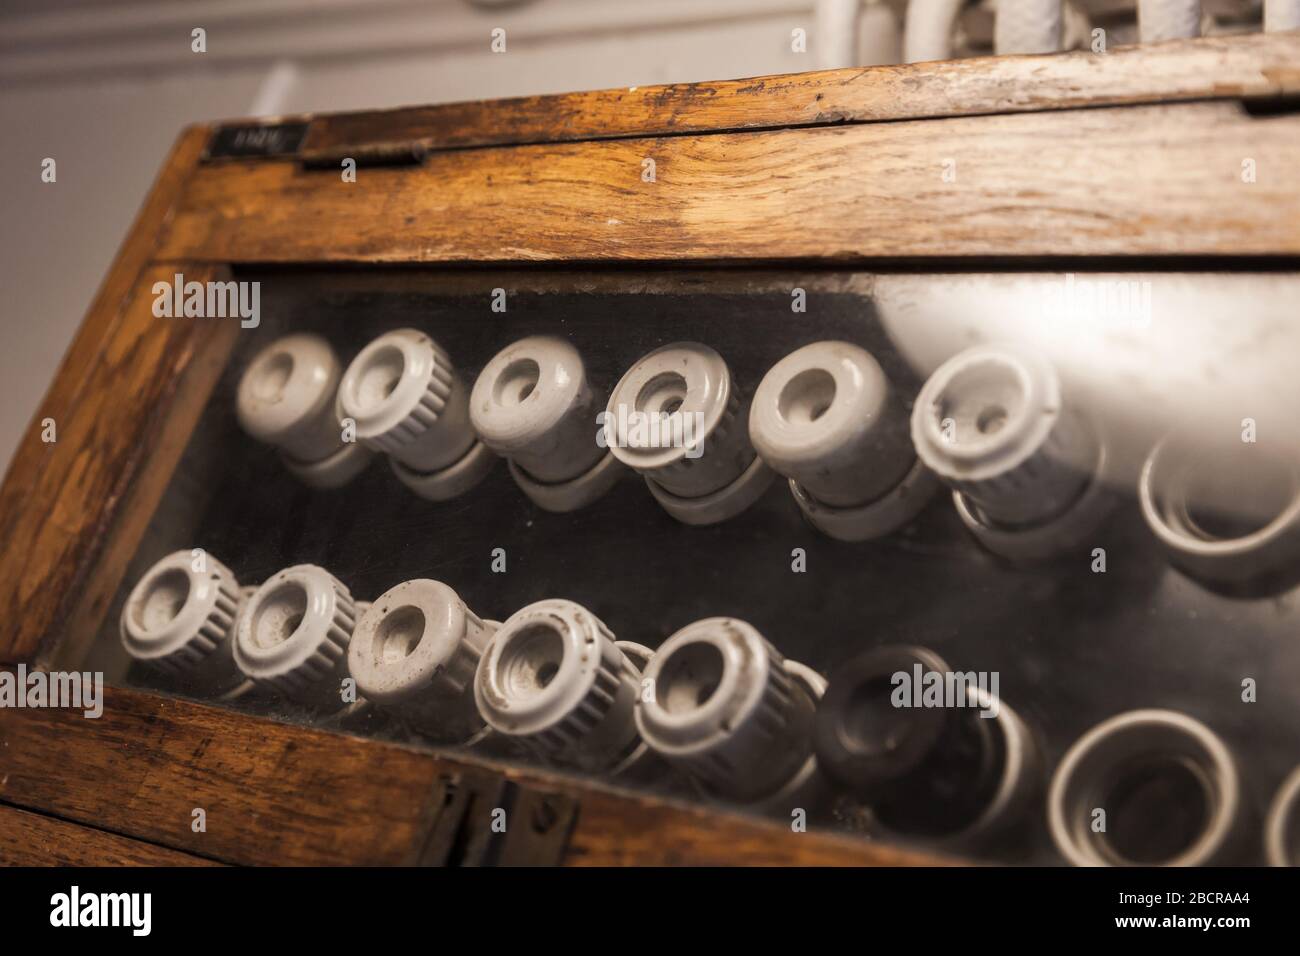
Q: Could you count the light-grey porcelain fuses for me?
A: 11